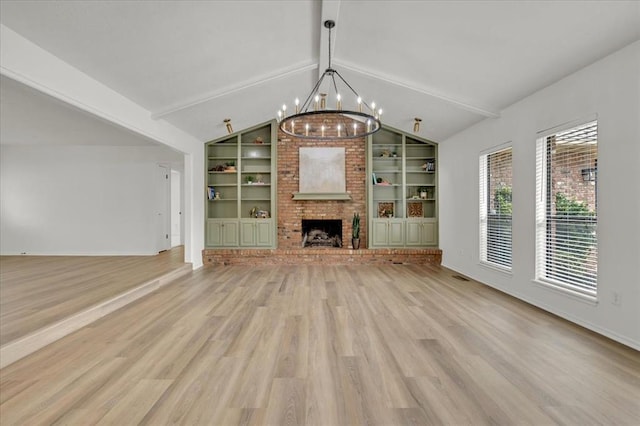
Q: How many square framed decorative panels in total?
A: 2